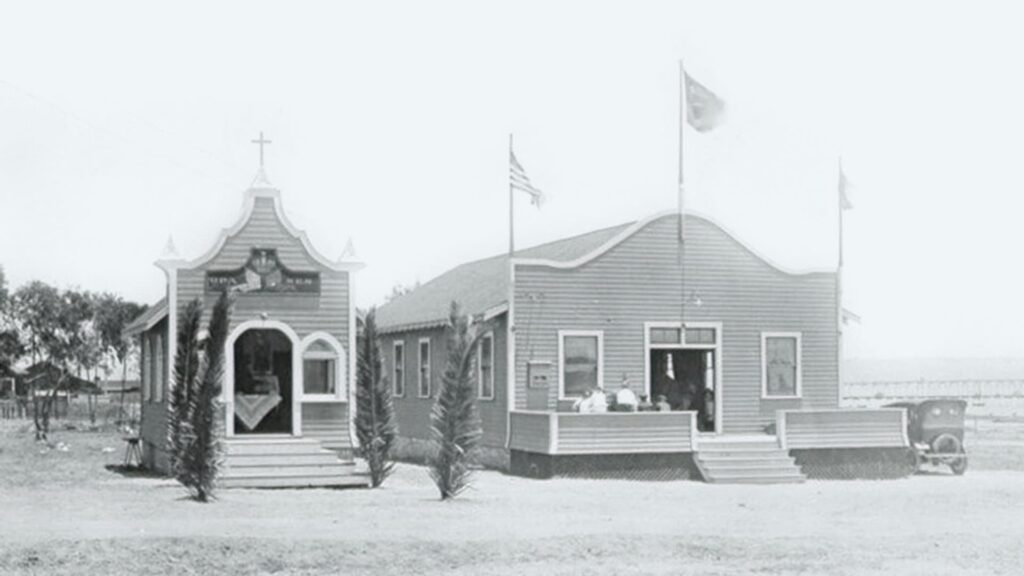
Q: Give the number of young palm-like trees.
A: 4